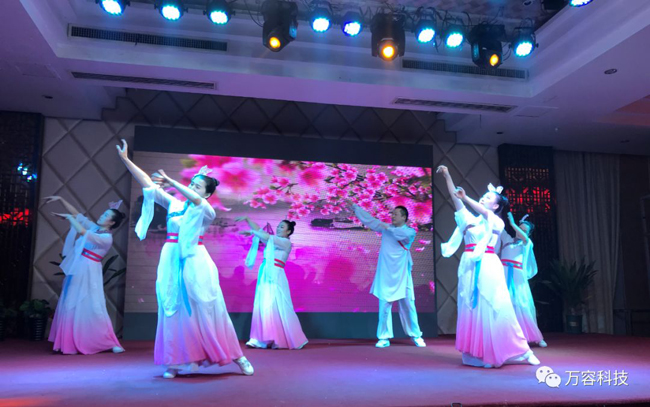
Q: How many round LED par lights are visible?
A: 9